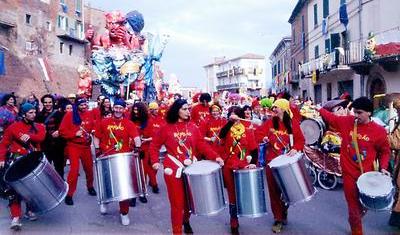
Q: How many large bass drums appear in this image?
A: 5